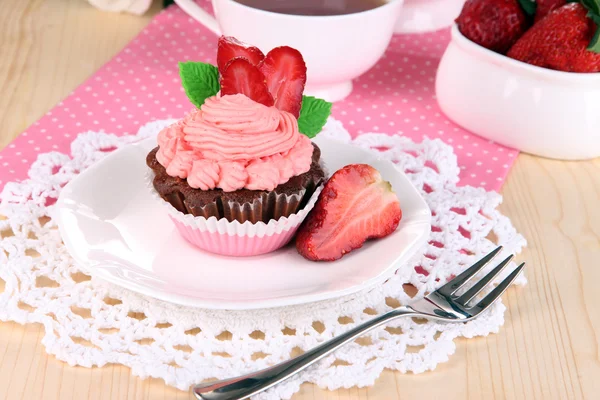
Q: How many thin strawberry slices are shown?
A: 3